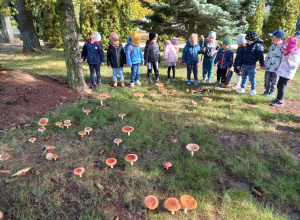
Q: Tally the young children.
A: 12